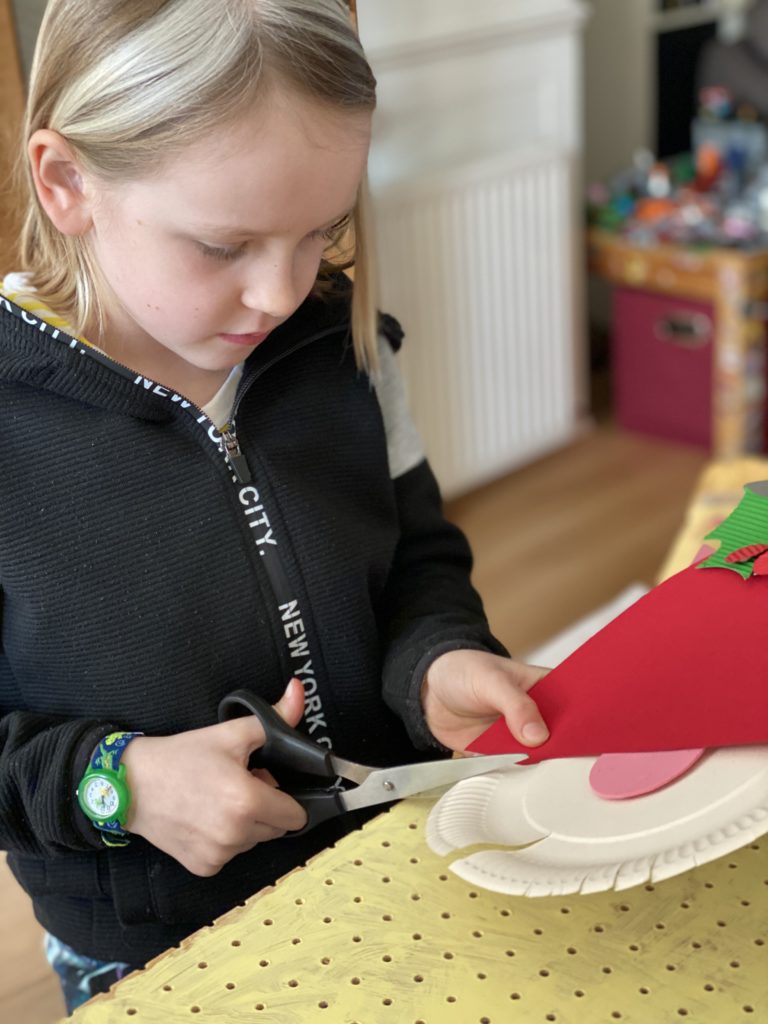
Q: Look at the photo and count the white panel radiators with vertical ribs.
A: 1